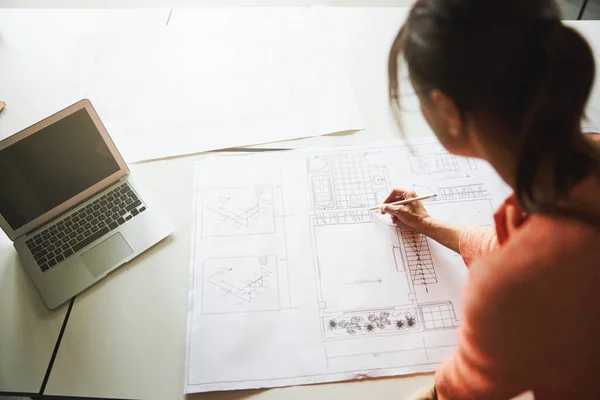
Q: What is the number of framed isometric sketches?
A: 2